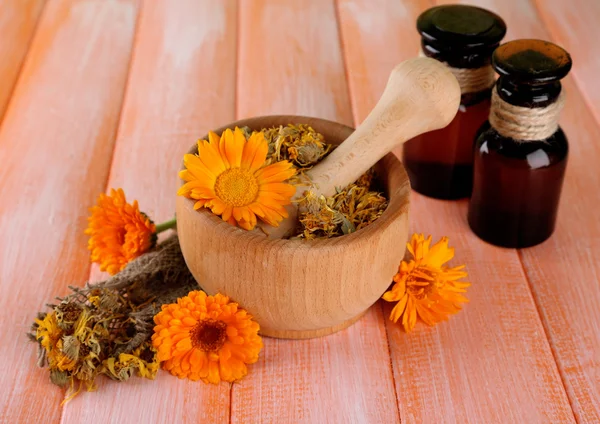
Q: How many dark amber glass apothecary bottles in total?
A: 2